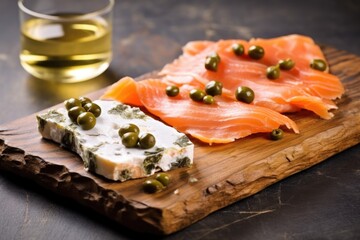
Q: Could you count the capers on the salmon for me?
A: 11